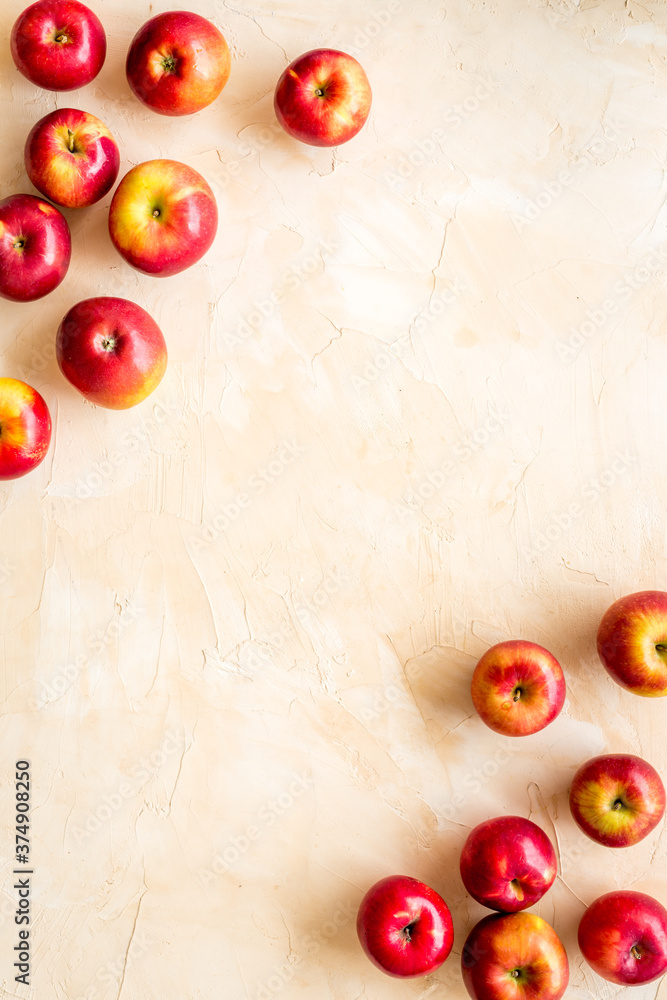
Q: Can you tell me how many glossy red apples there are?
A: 15